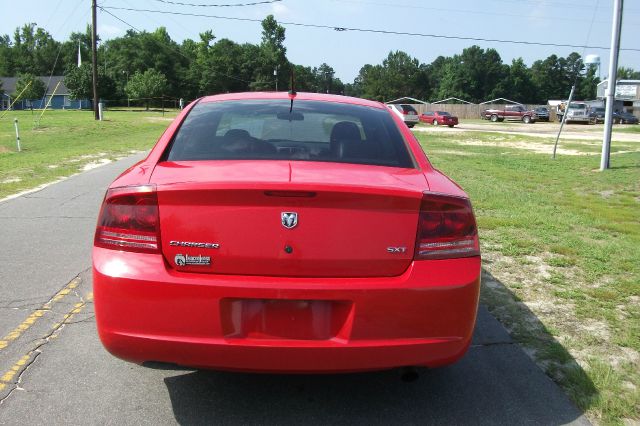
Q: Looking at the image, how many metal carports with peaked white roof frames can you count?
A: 3